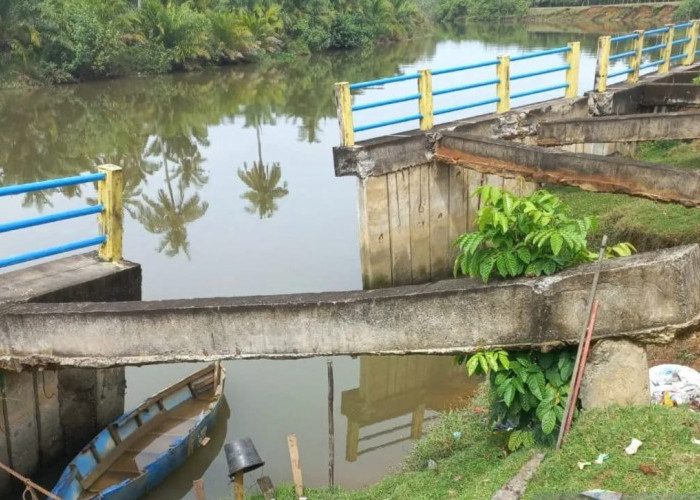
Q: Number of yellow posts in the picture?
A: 9